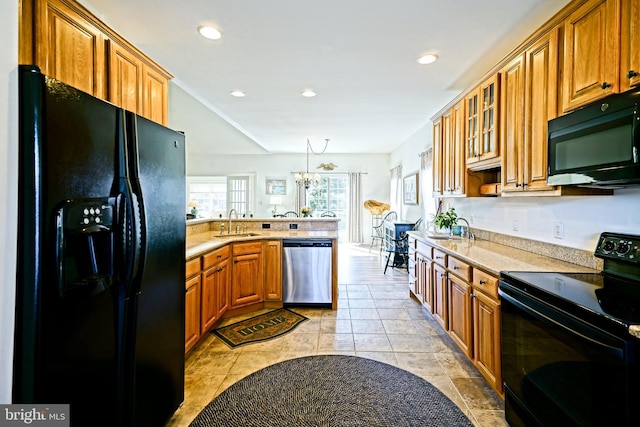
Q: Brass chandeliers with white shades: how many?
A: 1